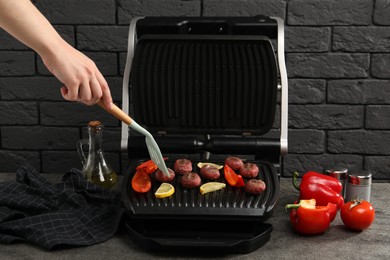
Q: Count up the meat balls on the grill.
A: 7